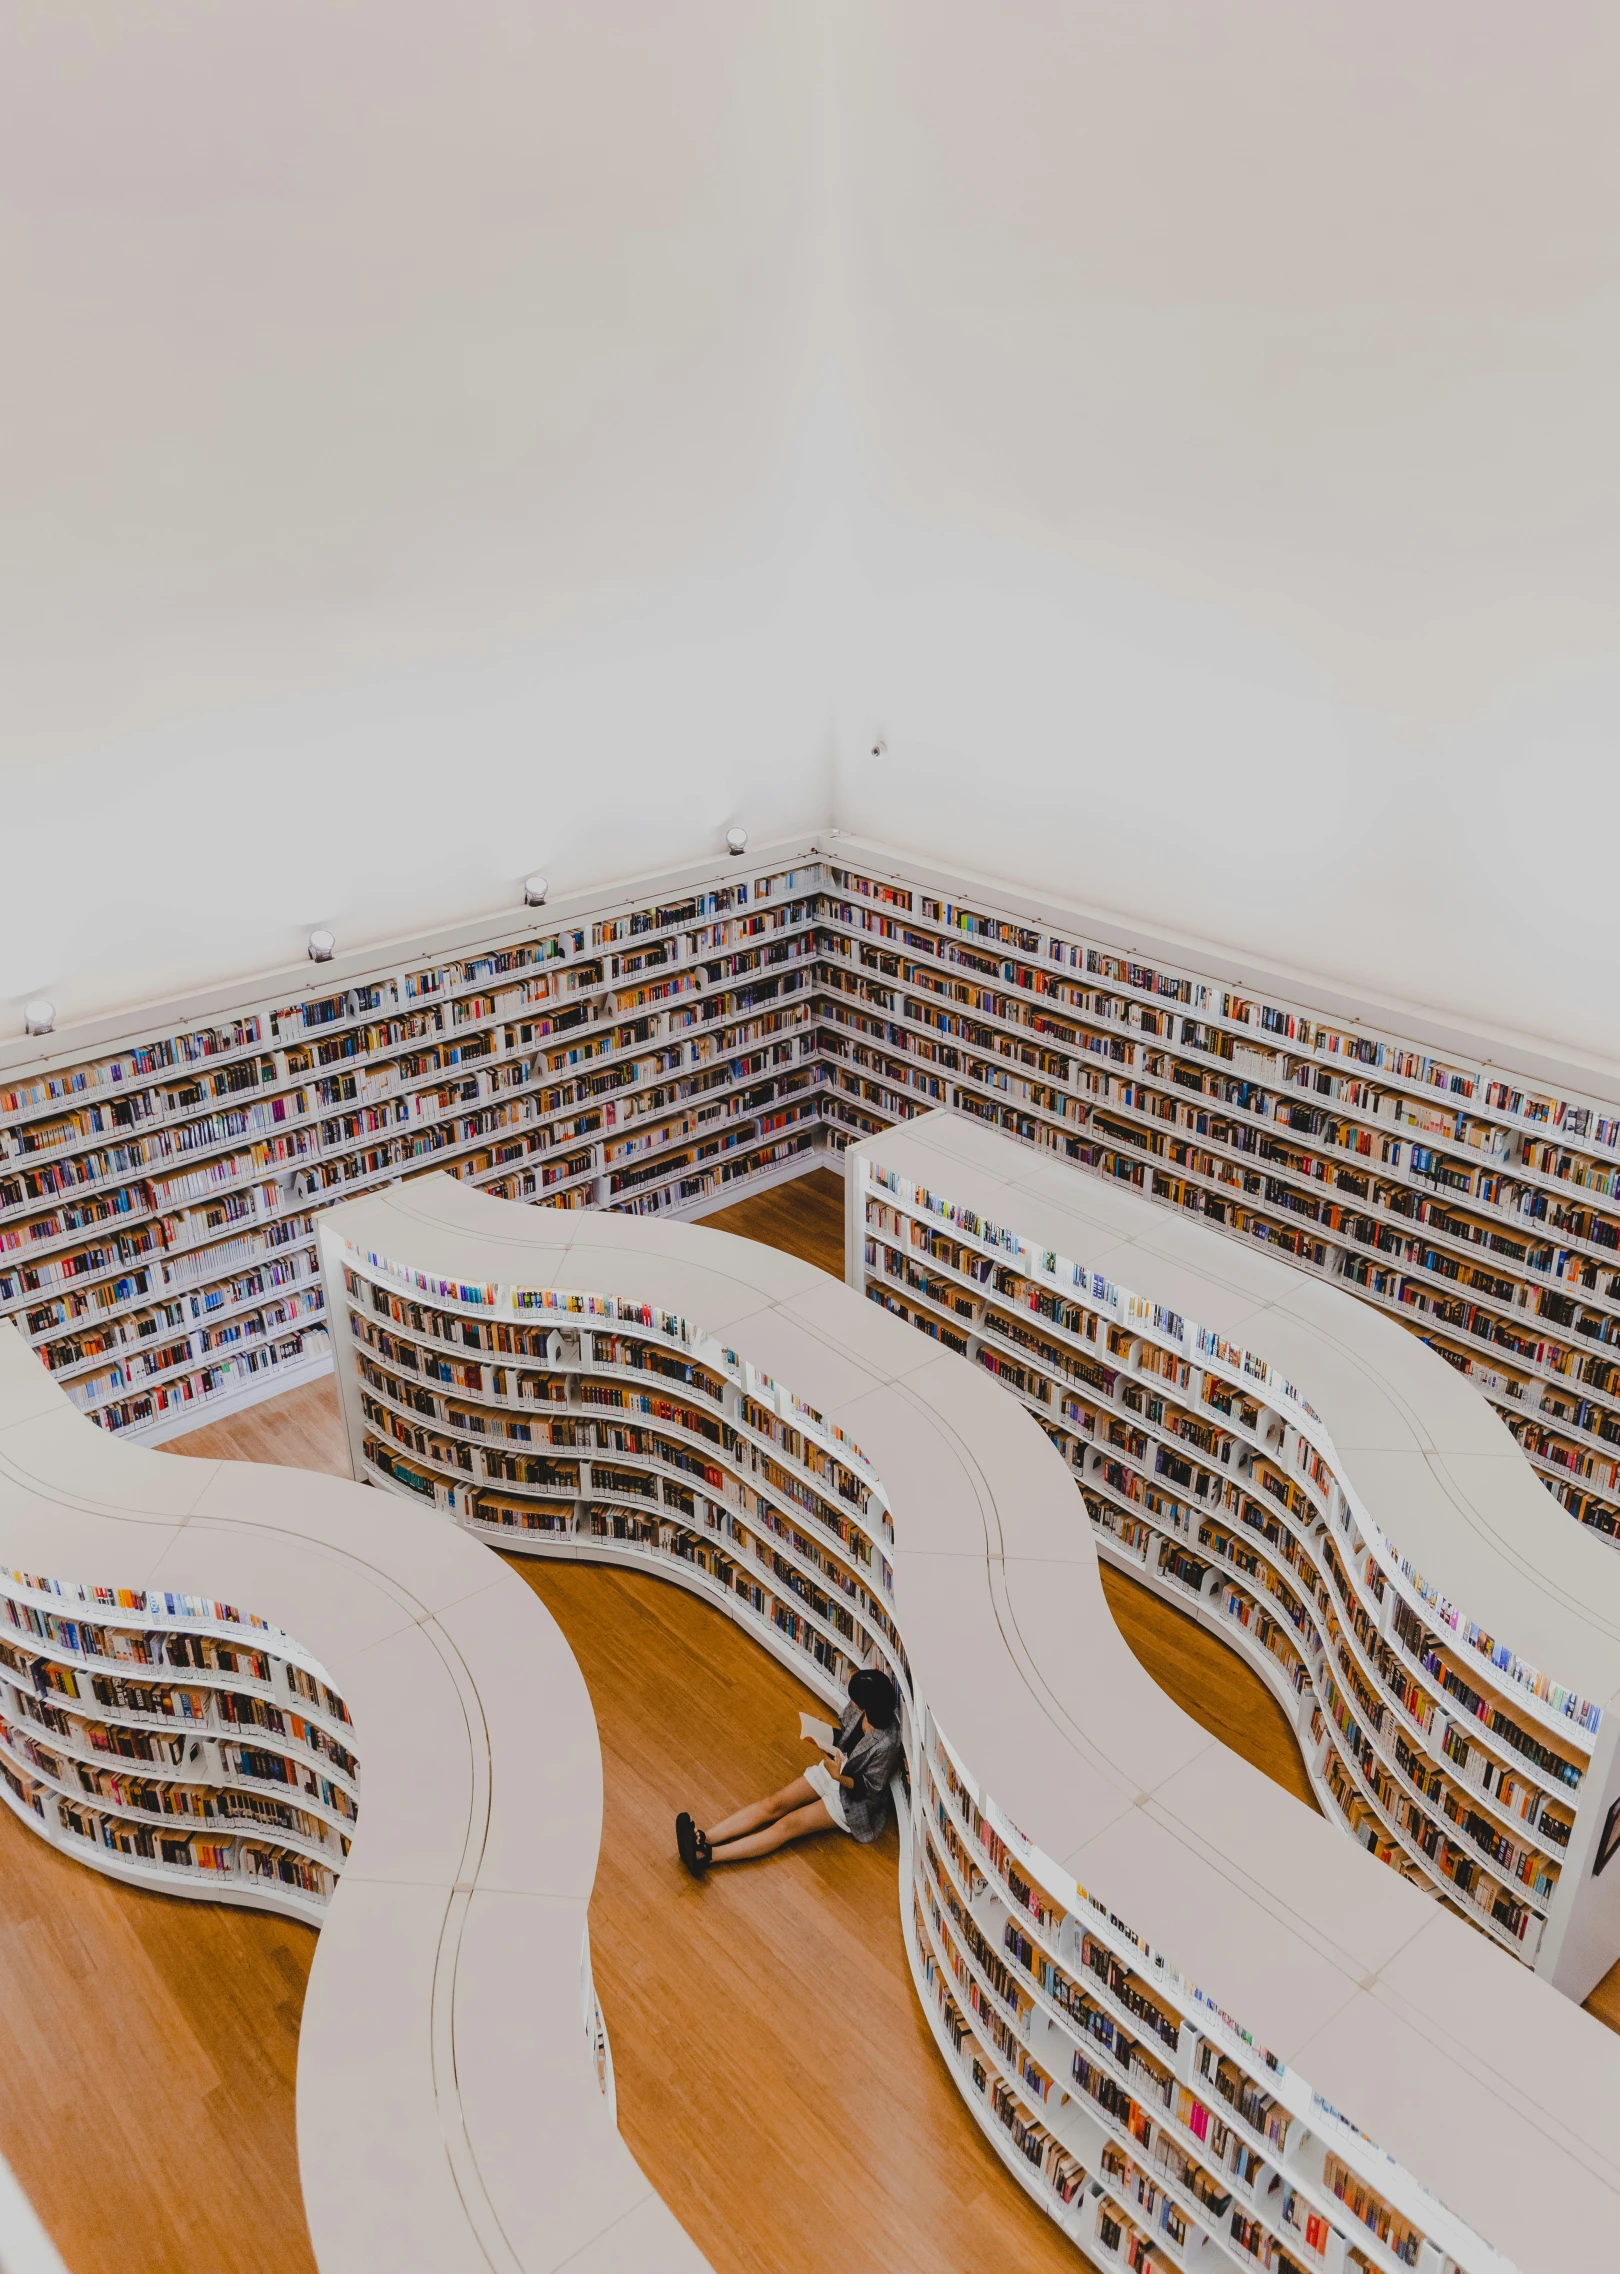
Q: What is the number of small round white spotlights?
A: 4